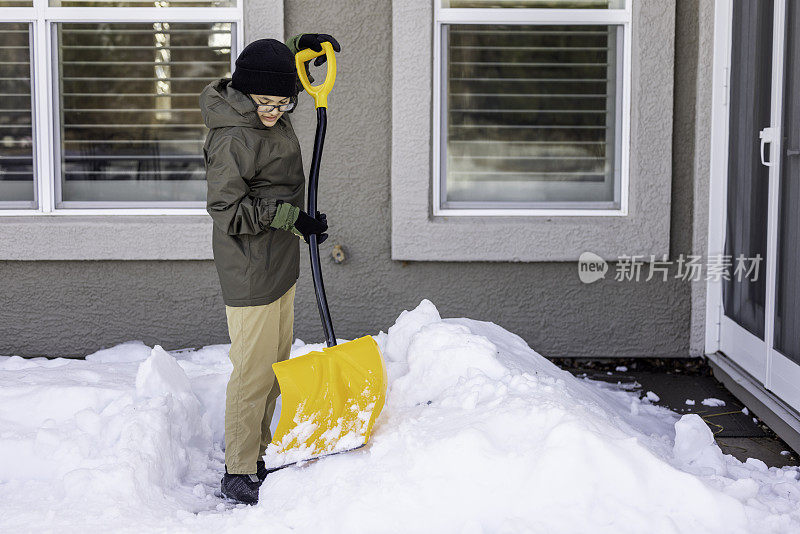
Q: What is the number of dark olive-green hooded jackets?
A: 1